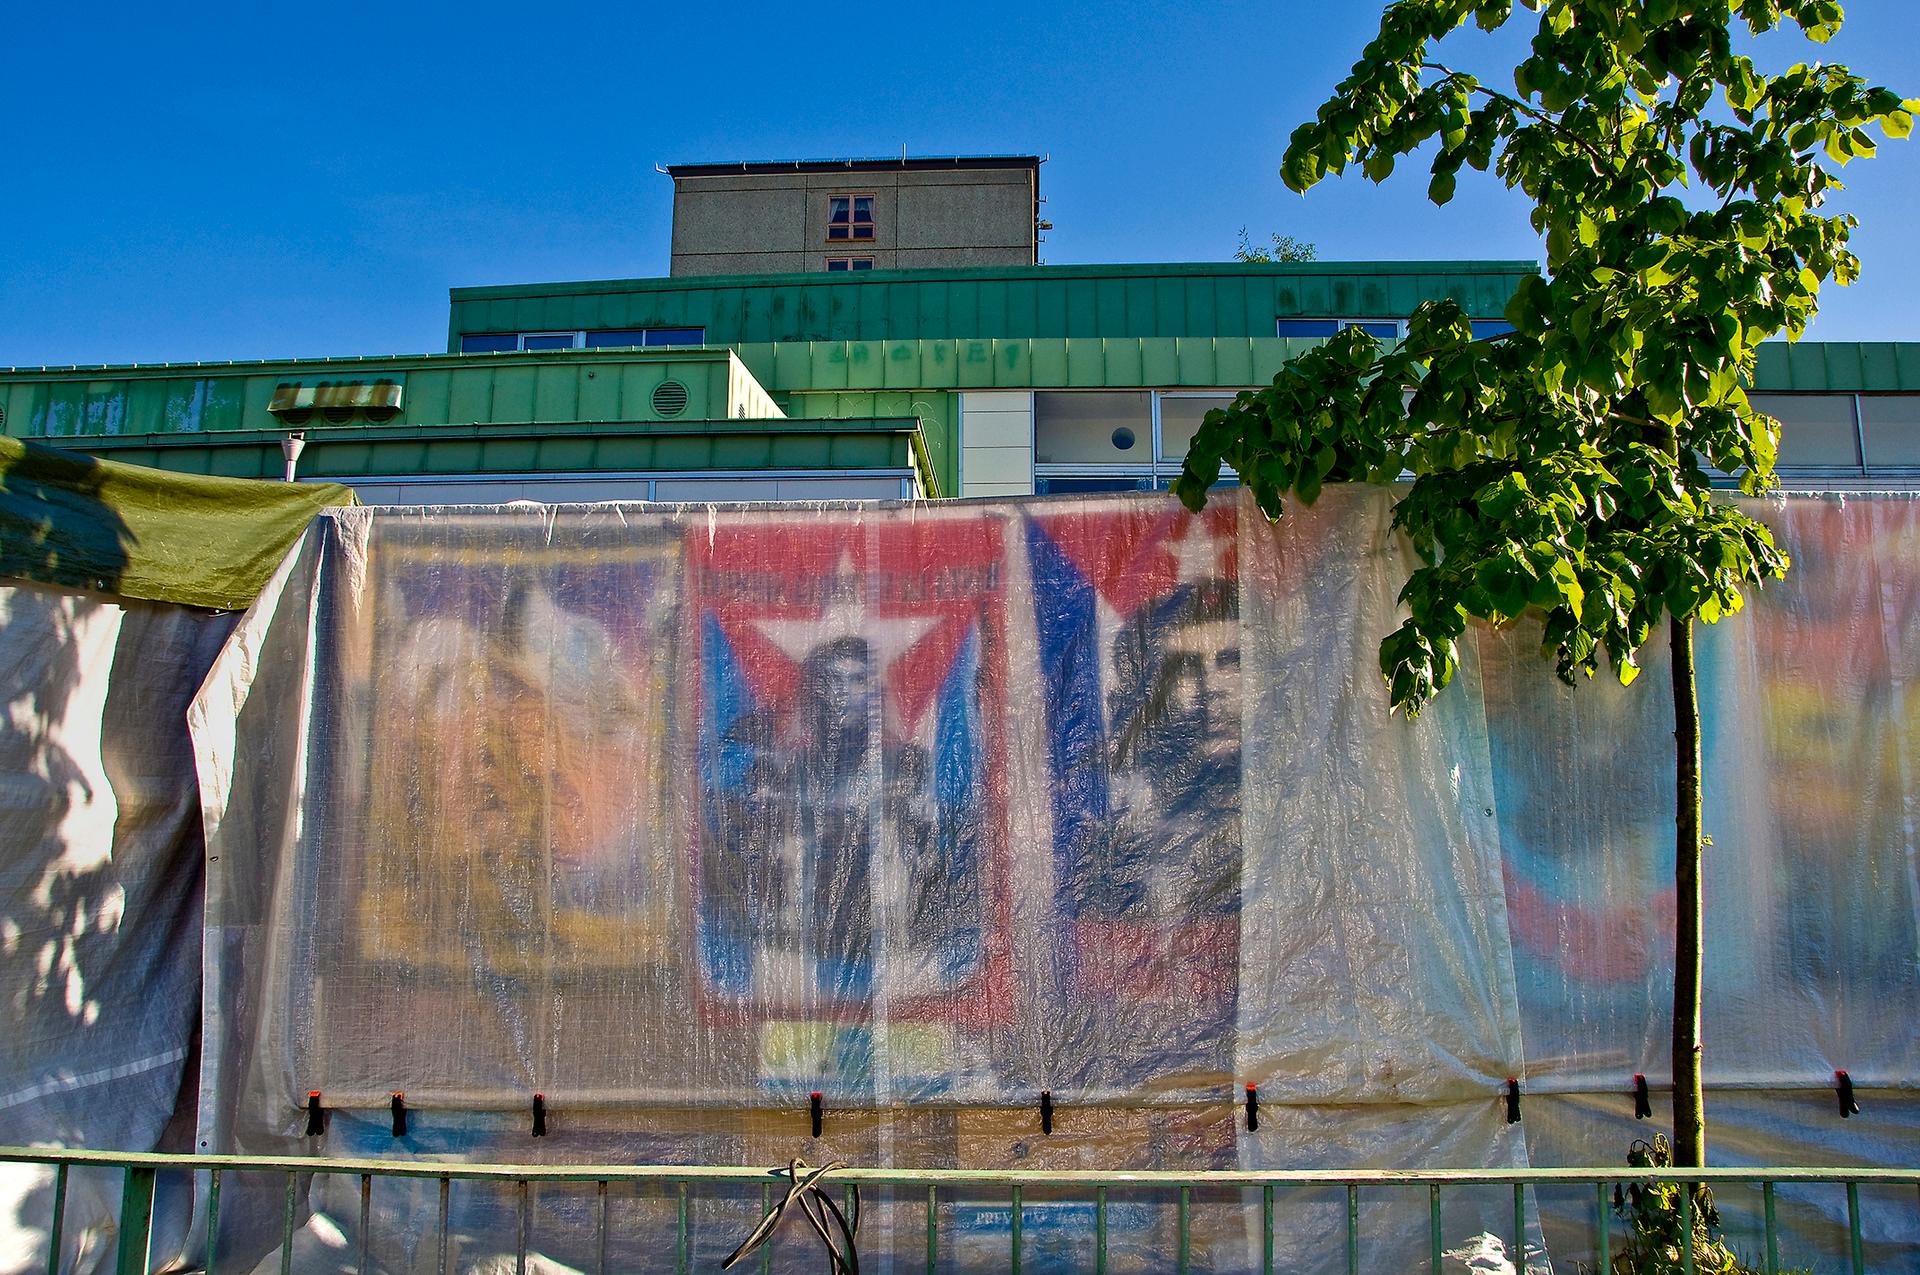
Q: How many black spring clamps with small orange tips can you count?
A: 9